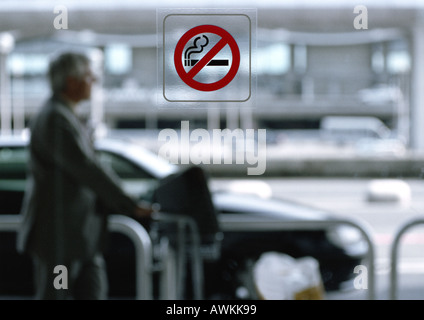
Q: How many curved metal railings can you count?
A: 3